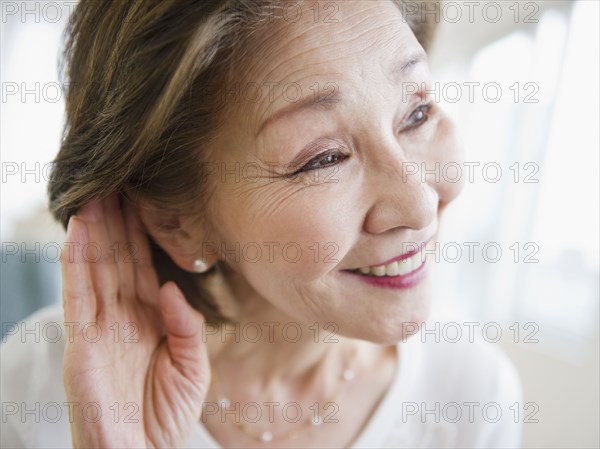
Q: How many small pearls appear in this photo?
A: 5